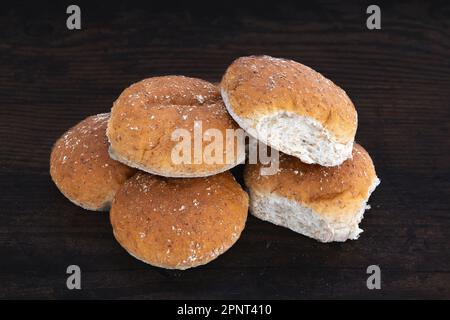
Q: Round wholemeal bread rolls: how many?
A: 5